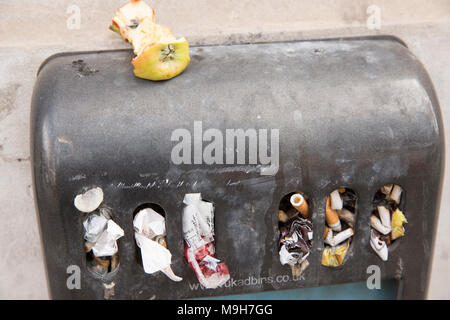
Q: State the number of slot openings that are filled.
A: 6